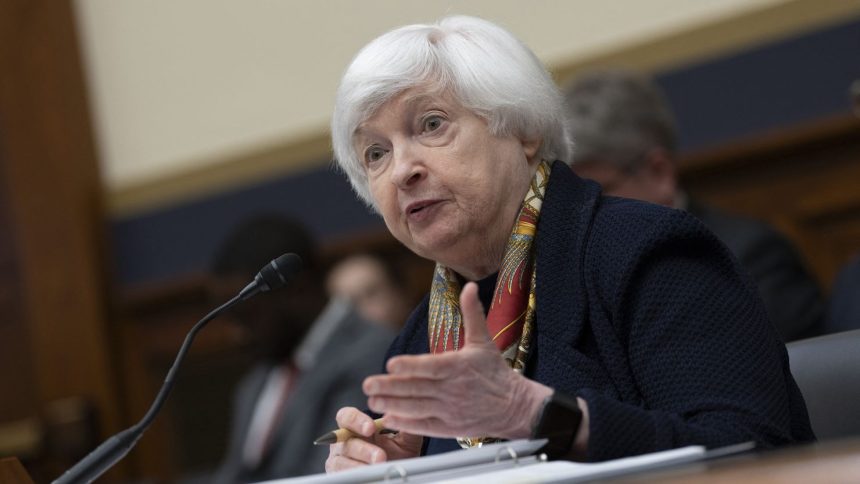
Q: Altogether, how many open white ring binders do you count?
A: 1